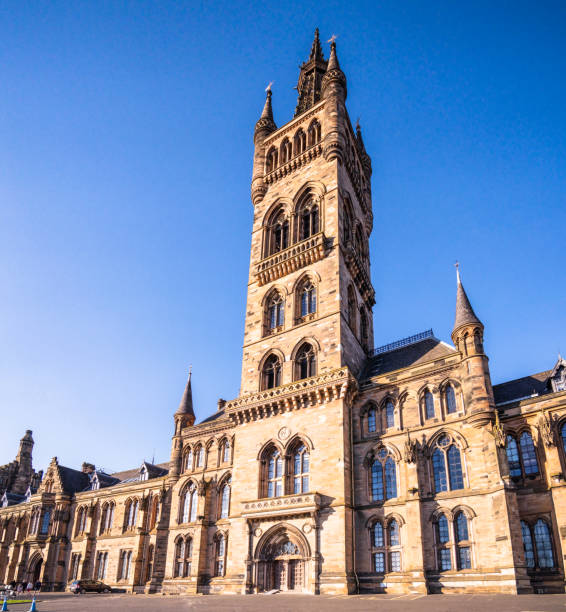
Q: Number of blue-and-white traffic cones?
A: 2